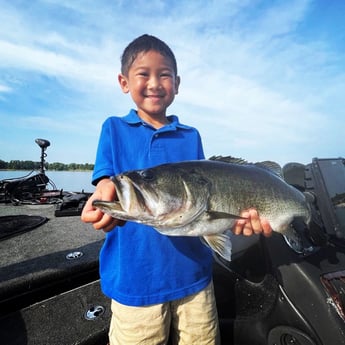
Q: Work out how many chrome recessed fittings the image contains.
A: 2